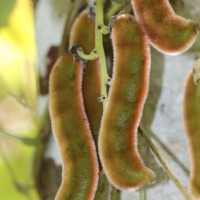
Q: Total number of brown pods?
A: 5